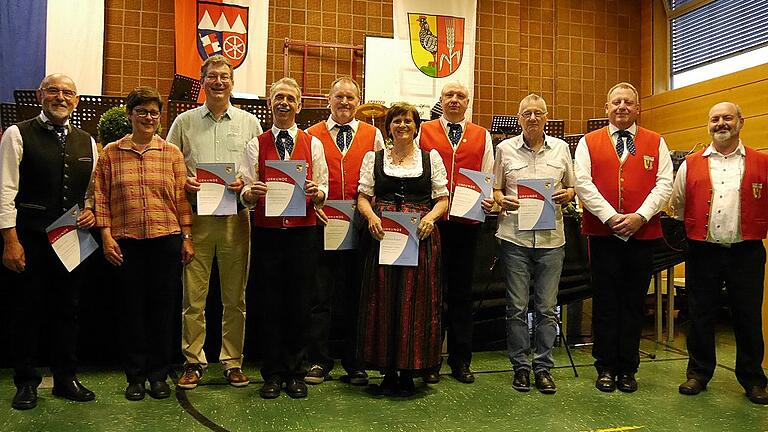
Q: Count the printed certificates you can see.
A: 7